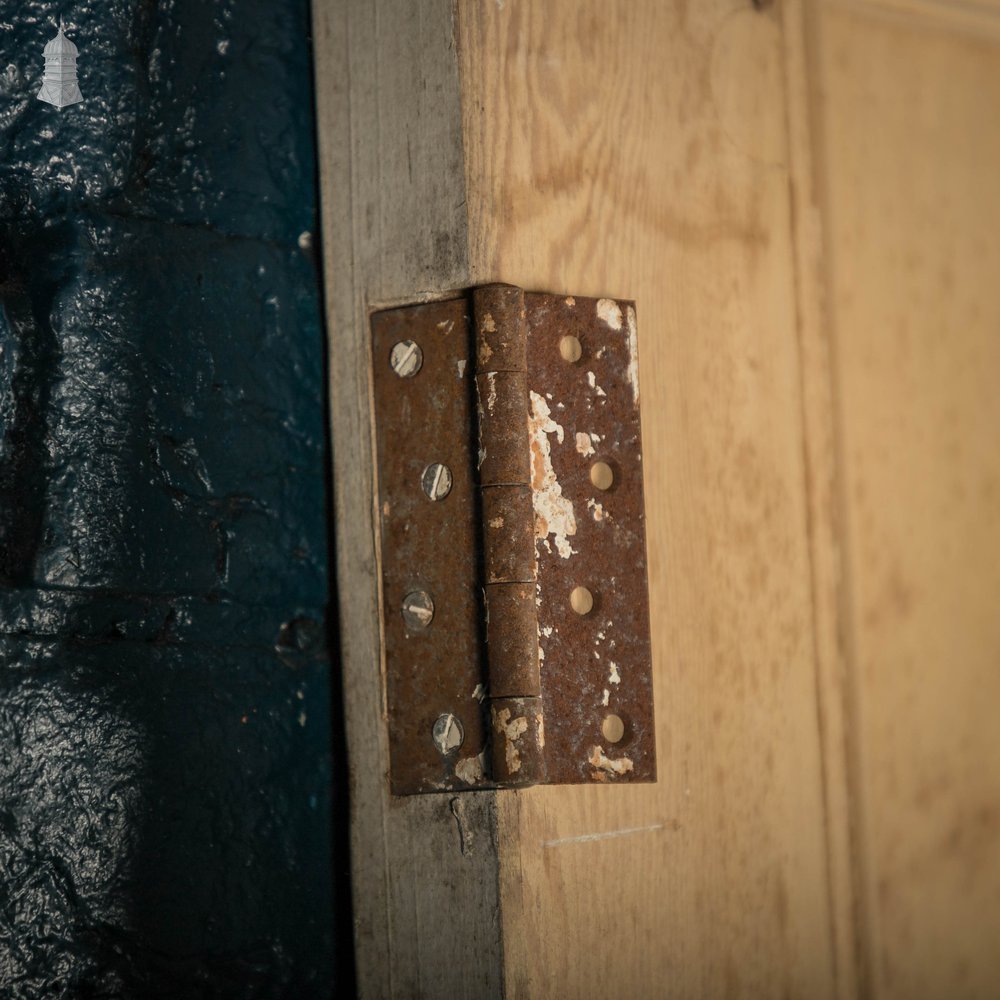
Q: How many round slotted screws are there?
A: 4